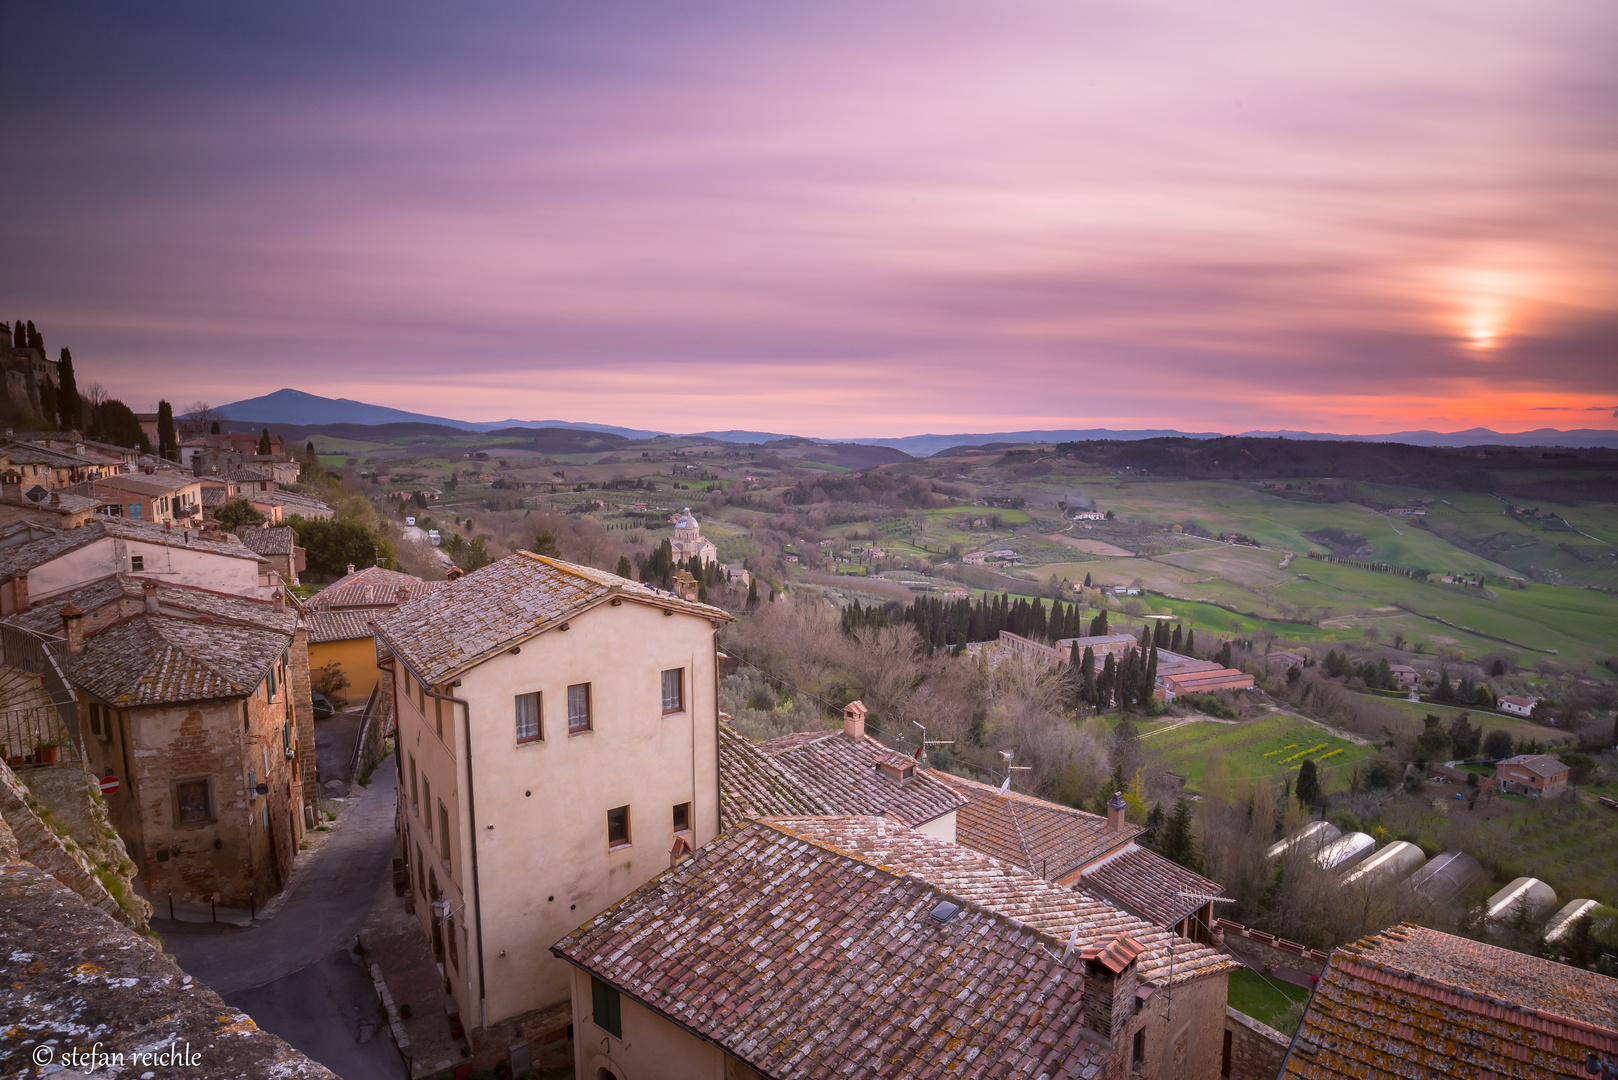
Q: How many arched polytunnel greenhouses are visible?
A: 6